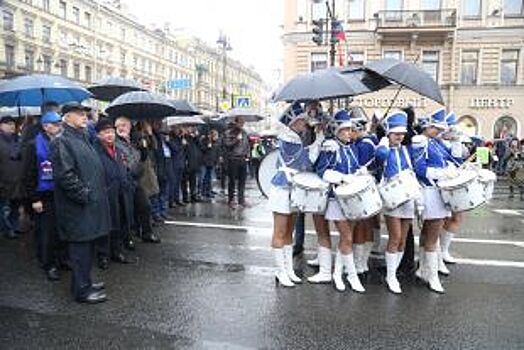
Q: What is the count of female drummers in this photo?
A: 5